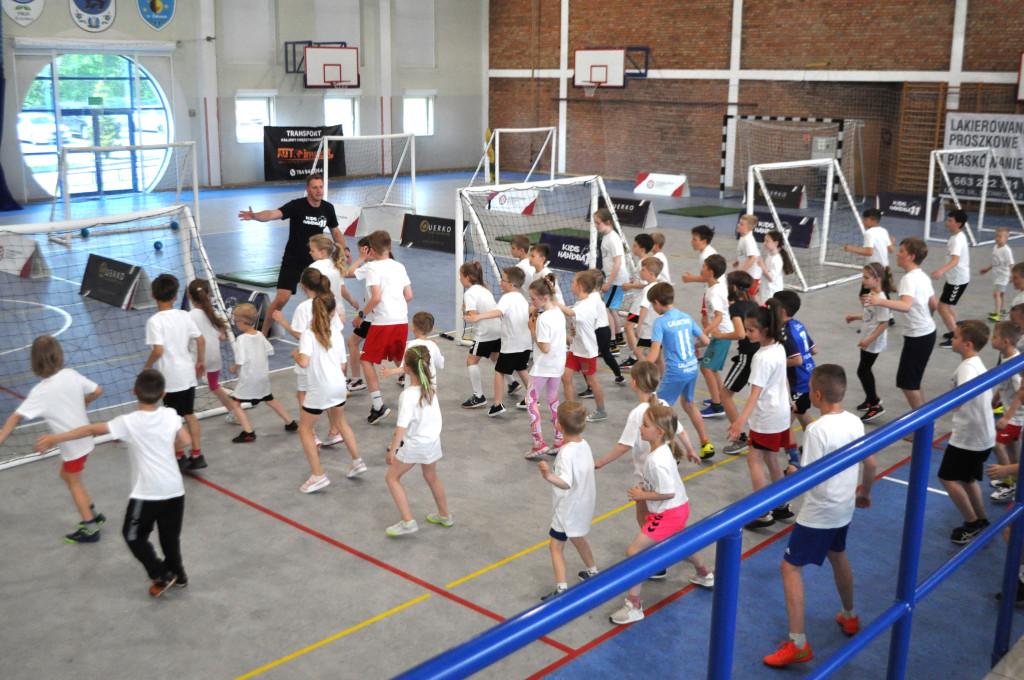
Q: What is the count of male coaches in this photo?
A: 1